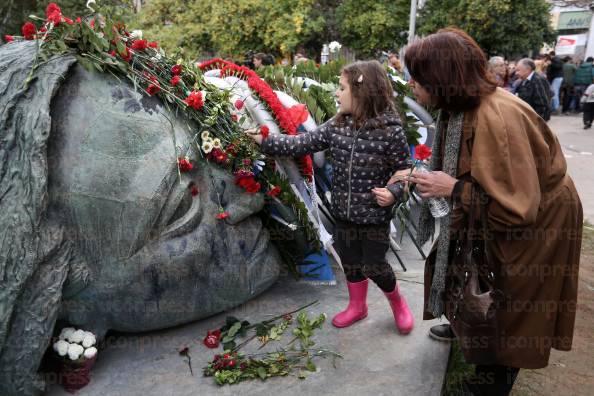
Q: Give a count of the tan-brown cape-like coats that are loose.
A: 1